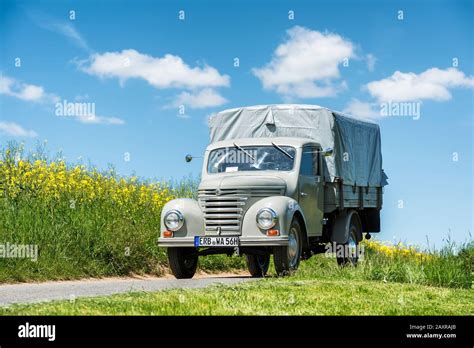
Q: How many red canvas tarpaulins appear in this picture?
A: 0